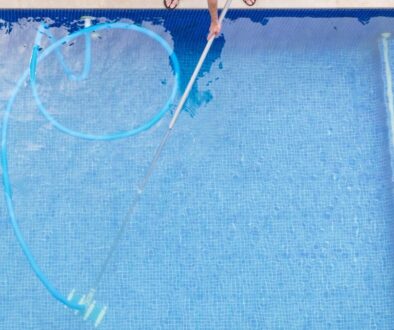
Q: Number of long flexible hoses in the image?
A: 1